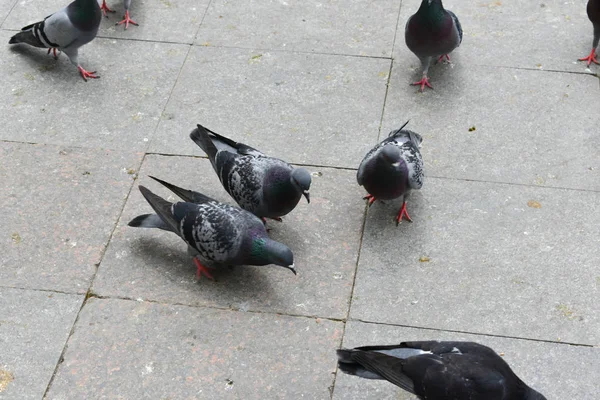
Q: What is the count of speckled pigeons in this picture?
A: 3